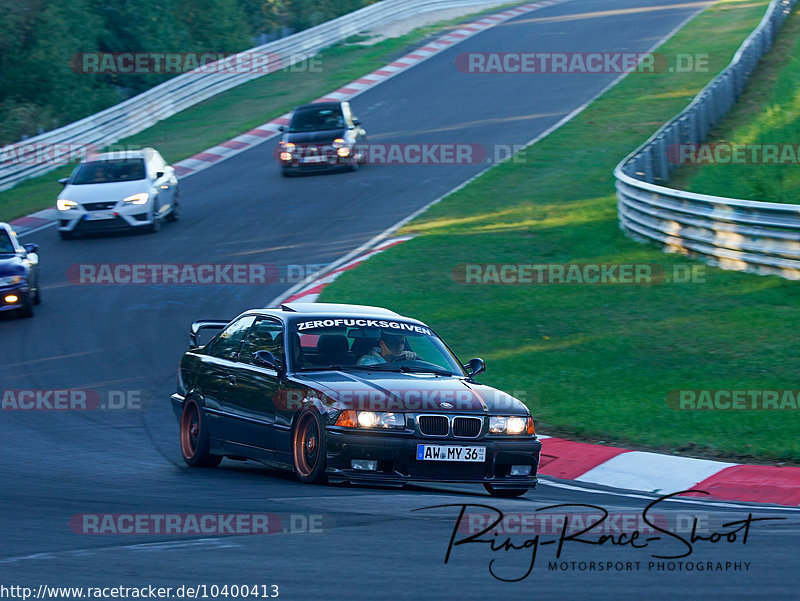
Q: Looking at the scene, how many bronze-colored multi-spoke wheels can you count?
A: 2